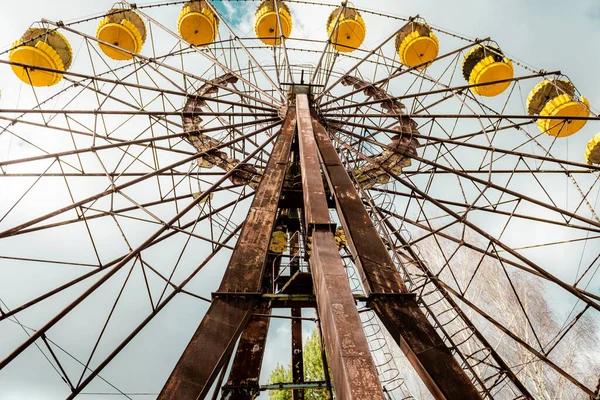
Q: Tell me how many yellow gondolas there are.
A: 9